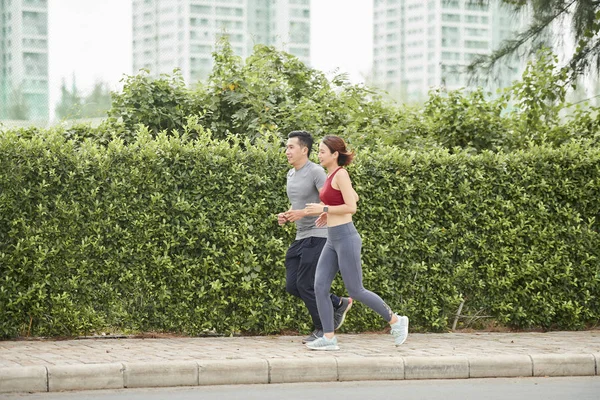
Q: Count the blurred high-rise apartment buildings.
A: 3